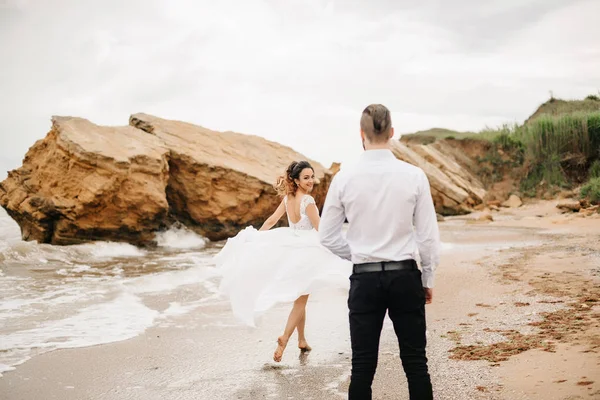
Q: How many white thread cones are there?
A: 0